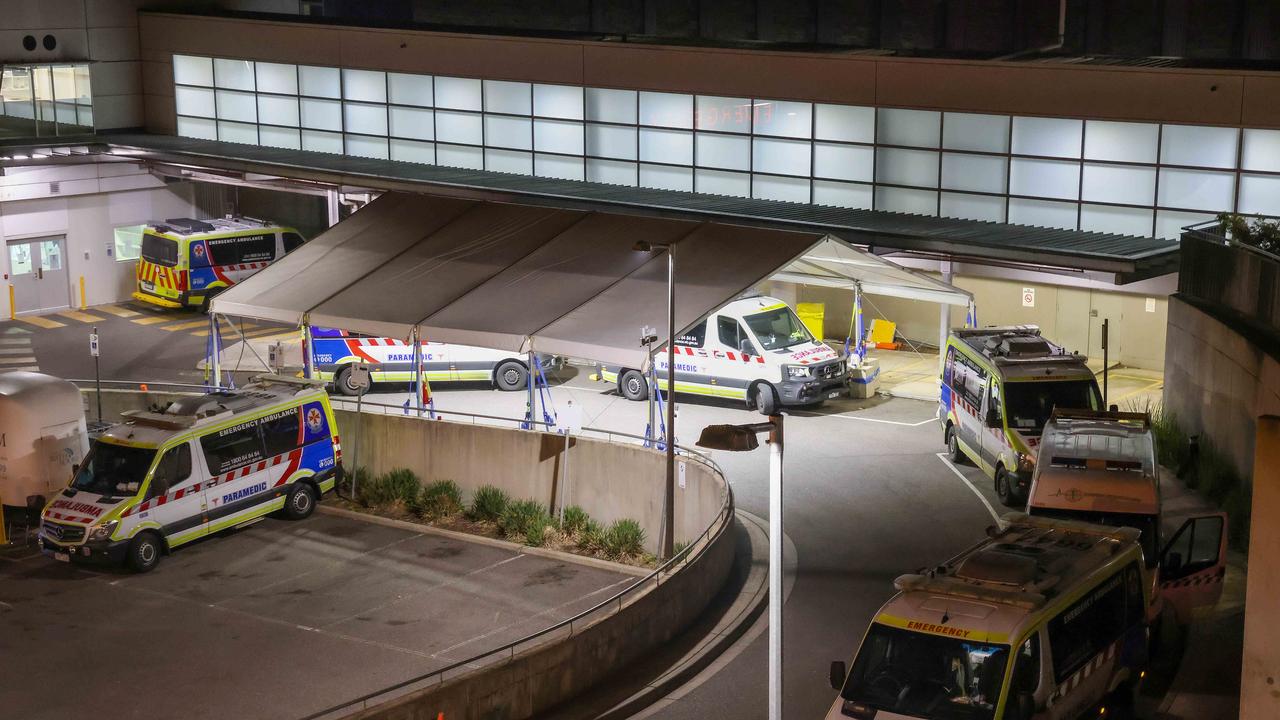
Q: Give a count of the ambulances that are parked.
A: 7